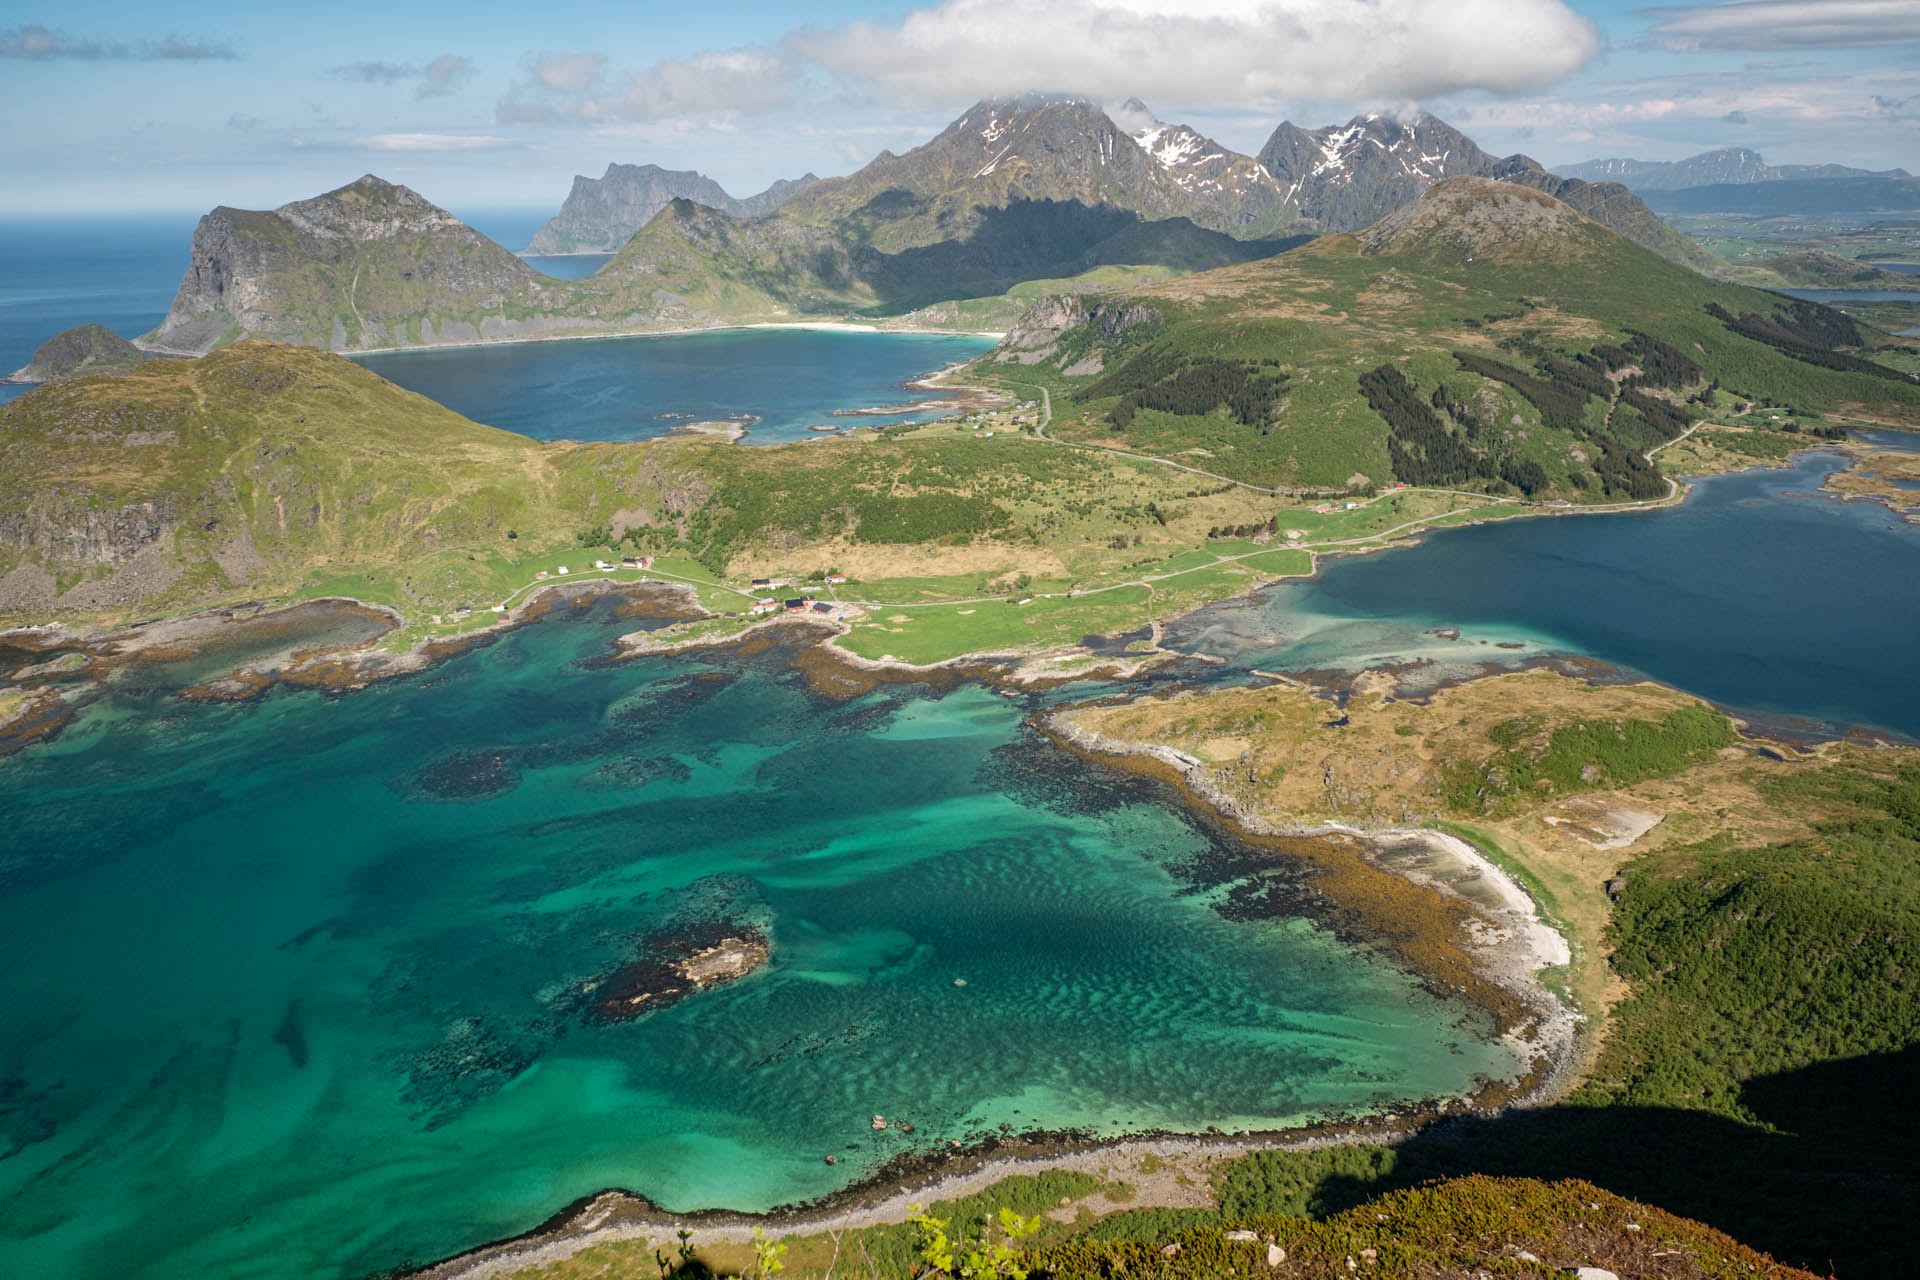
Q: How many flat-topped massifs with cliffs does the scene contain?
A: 1